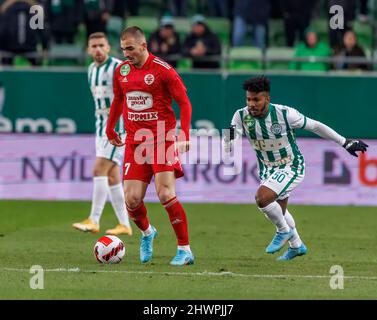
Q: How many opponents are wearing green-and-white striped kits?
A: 2